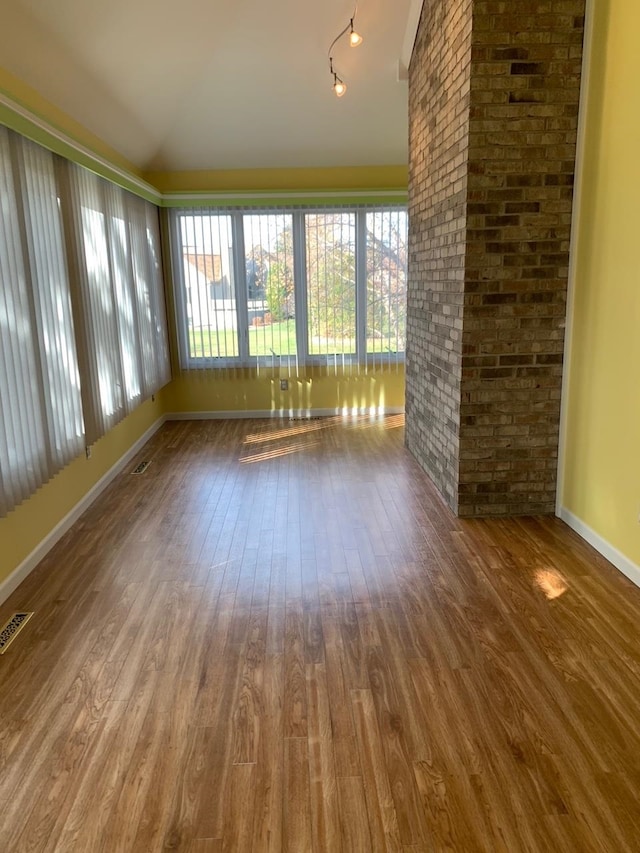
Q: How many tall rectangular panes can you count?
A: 4